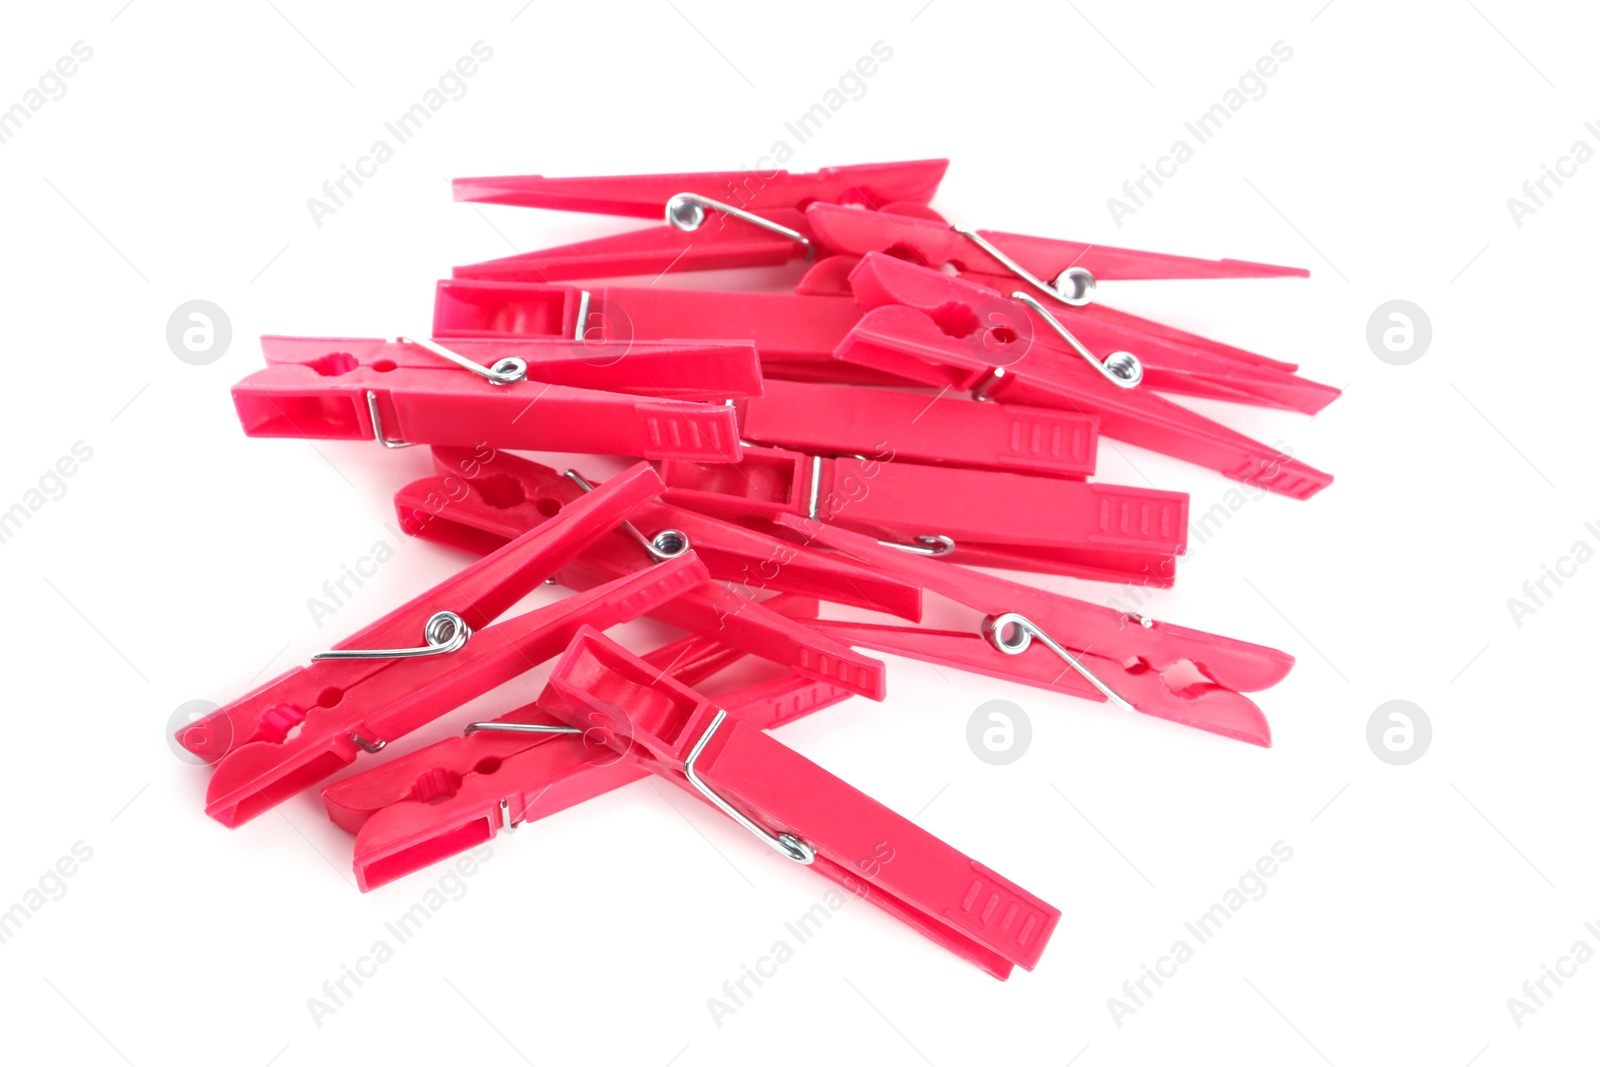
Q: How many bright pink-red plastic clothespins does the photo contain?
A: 12